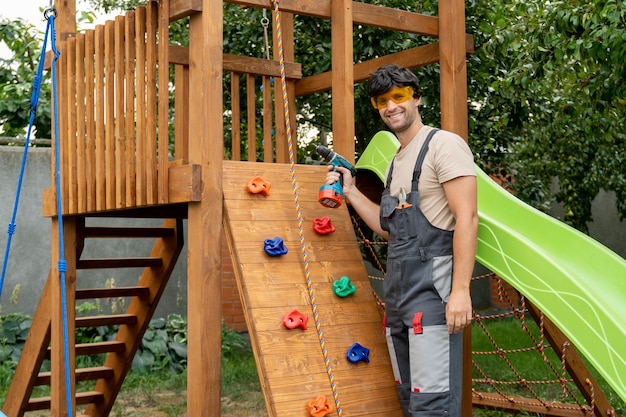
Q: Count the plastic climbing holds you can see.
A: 7